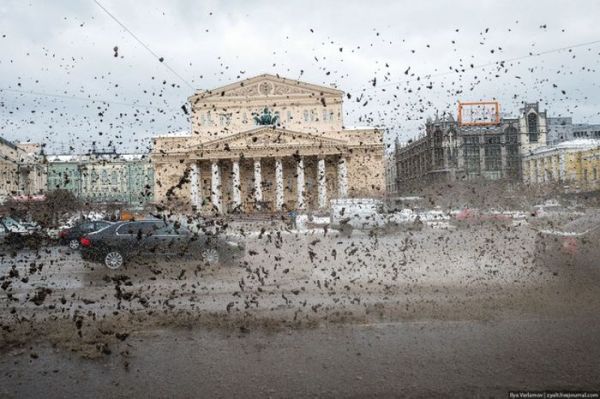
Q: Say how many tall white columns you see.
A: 8